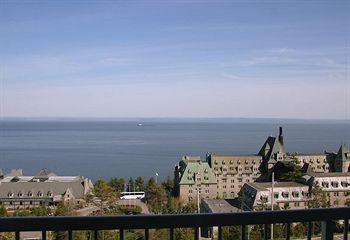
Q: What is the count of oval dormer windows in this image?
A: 5